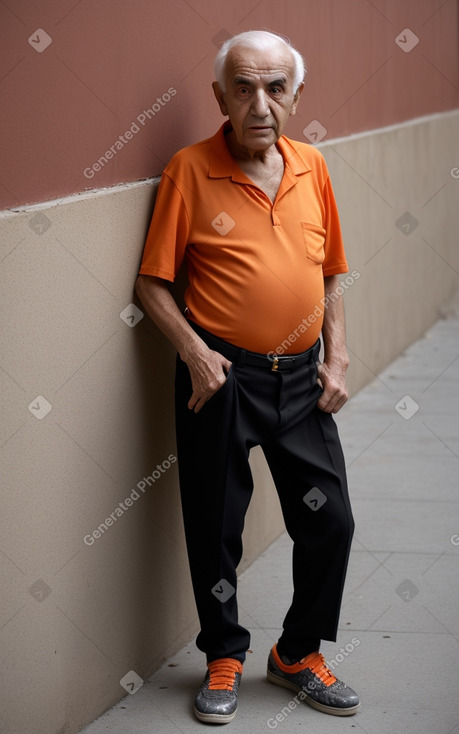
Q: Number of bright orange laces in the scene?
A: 2